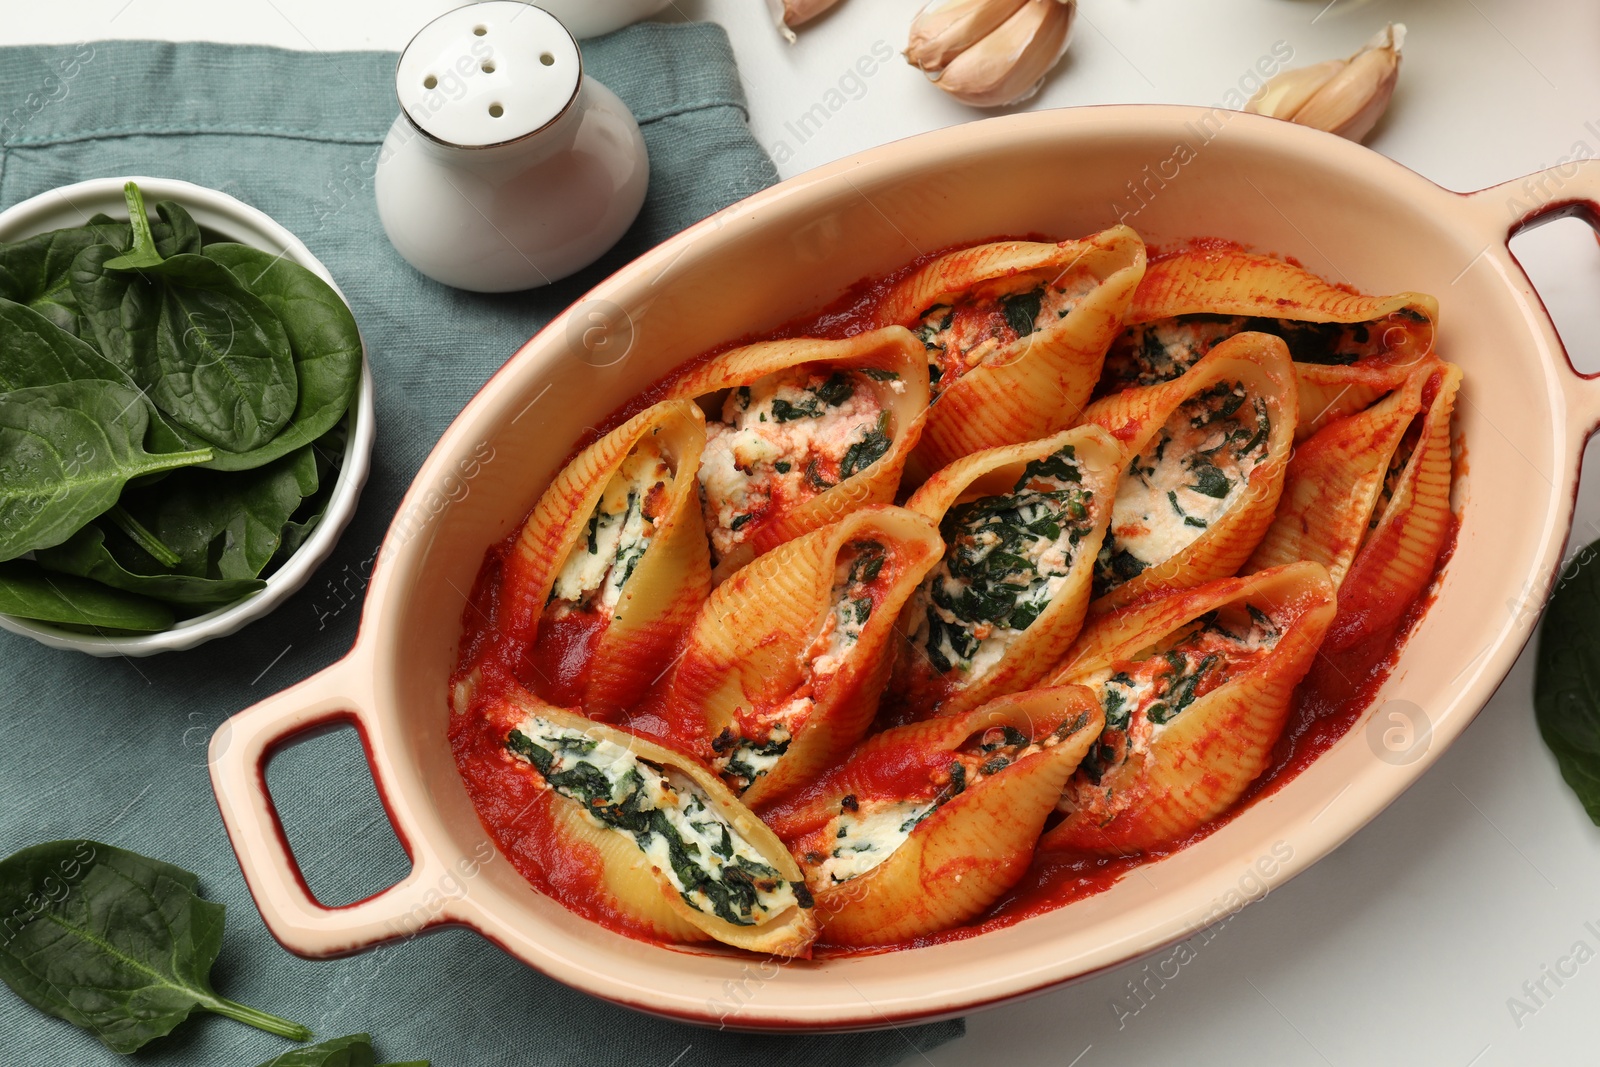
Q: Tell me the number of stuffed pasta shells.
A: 11